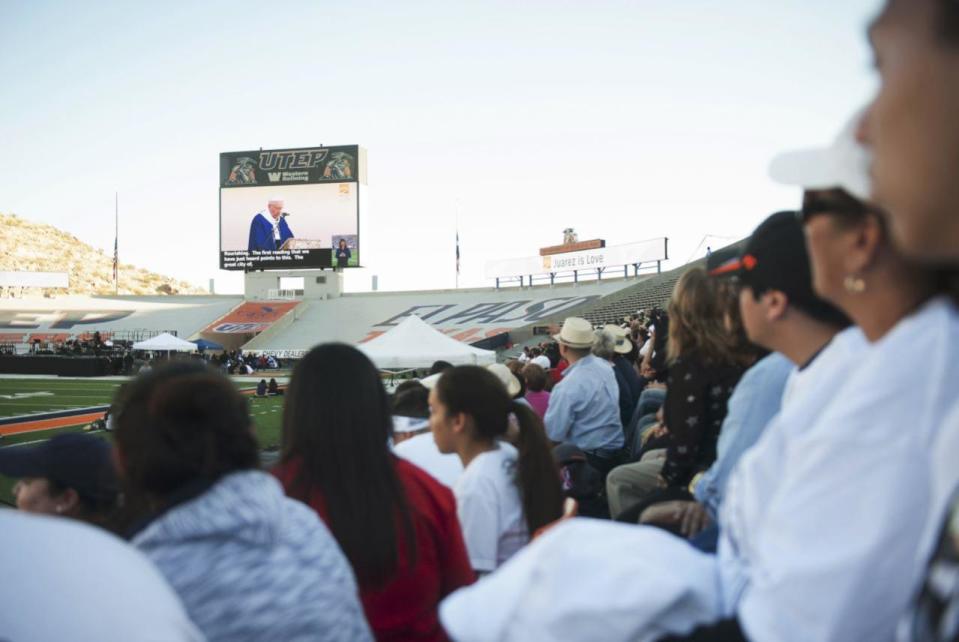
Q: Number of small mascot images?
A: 2